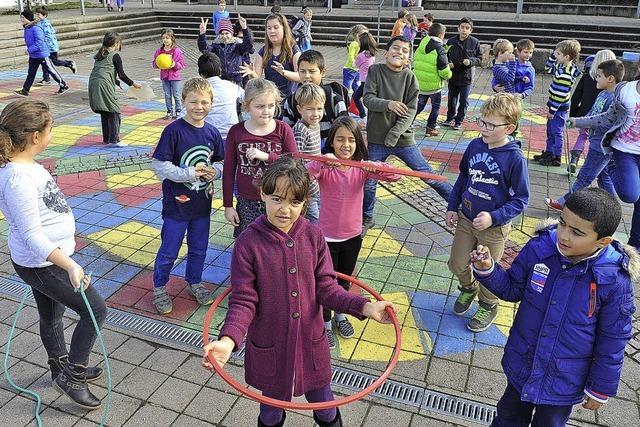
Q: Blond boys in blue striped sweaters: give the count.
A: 2